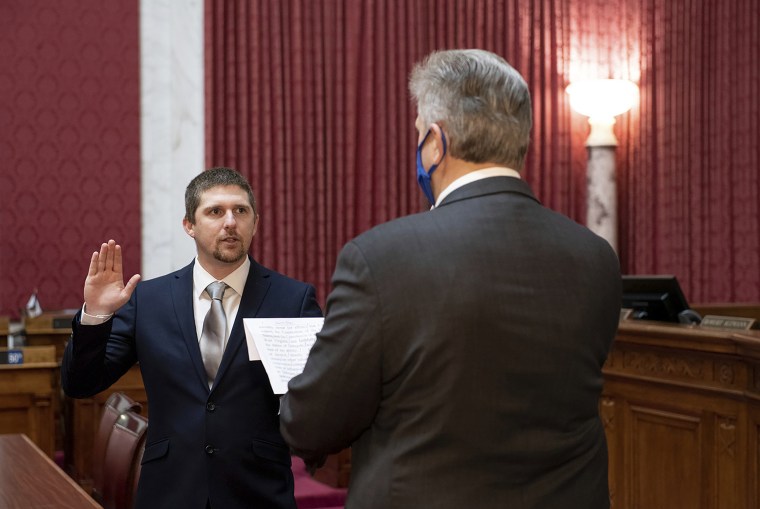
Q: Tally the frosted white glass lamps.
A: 1